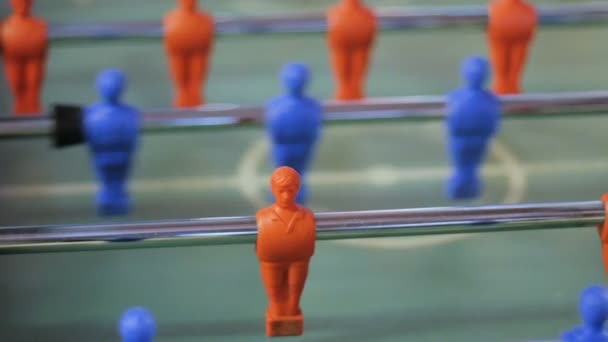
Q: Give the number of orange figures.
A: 6